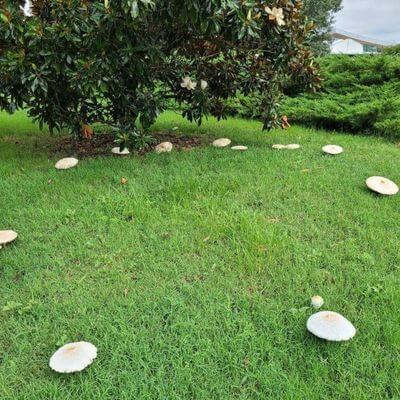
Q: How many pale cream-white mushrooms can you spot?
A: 13